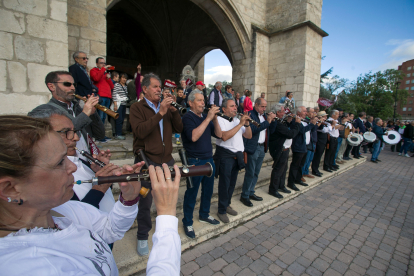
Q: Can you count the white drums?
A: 4